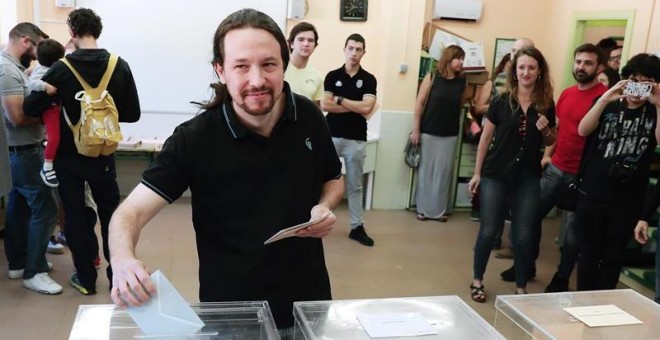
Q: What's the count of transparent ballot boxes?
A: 3